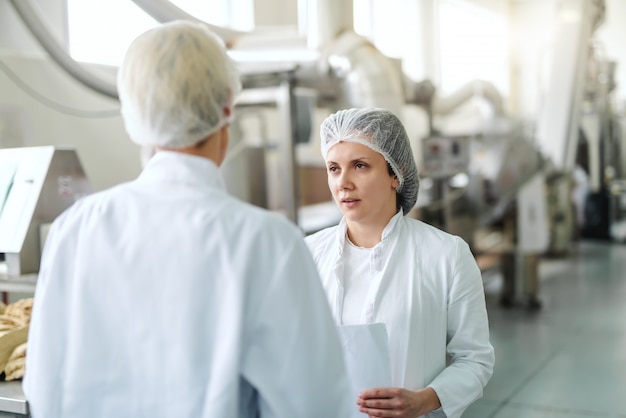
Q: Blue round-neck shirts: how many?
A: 0